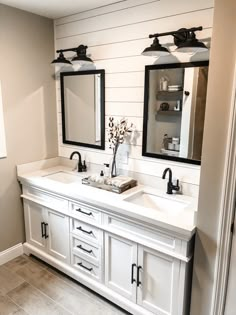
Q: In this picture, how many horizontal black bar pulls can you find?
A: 4